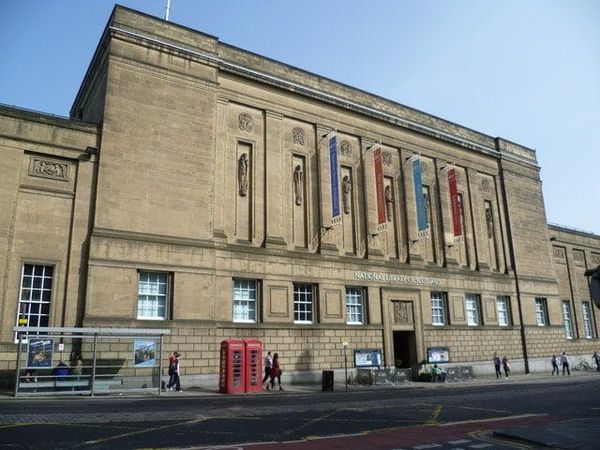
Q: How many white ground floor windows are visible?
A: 11